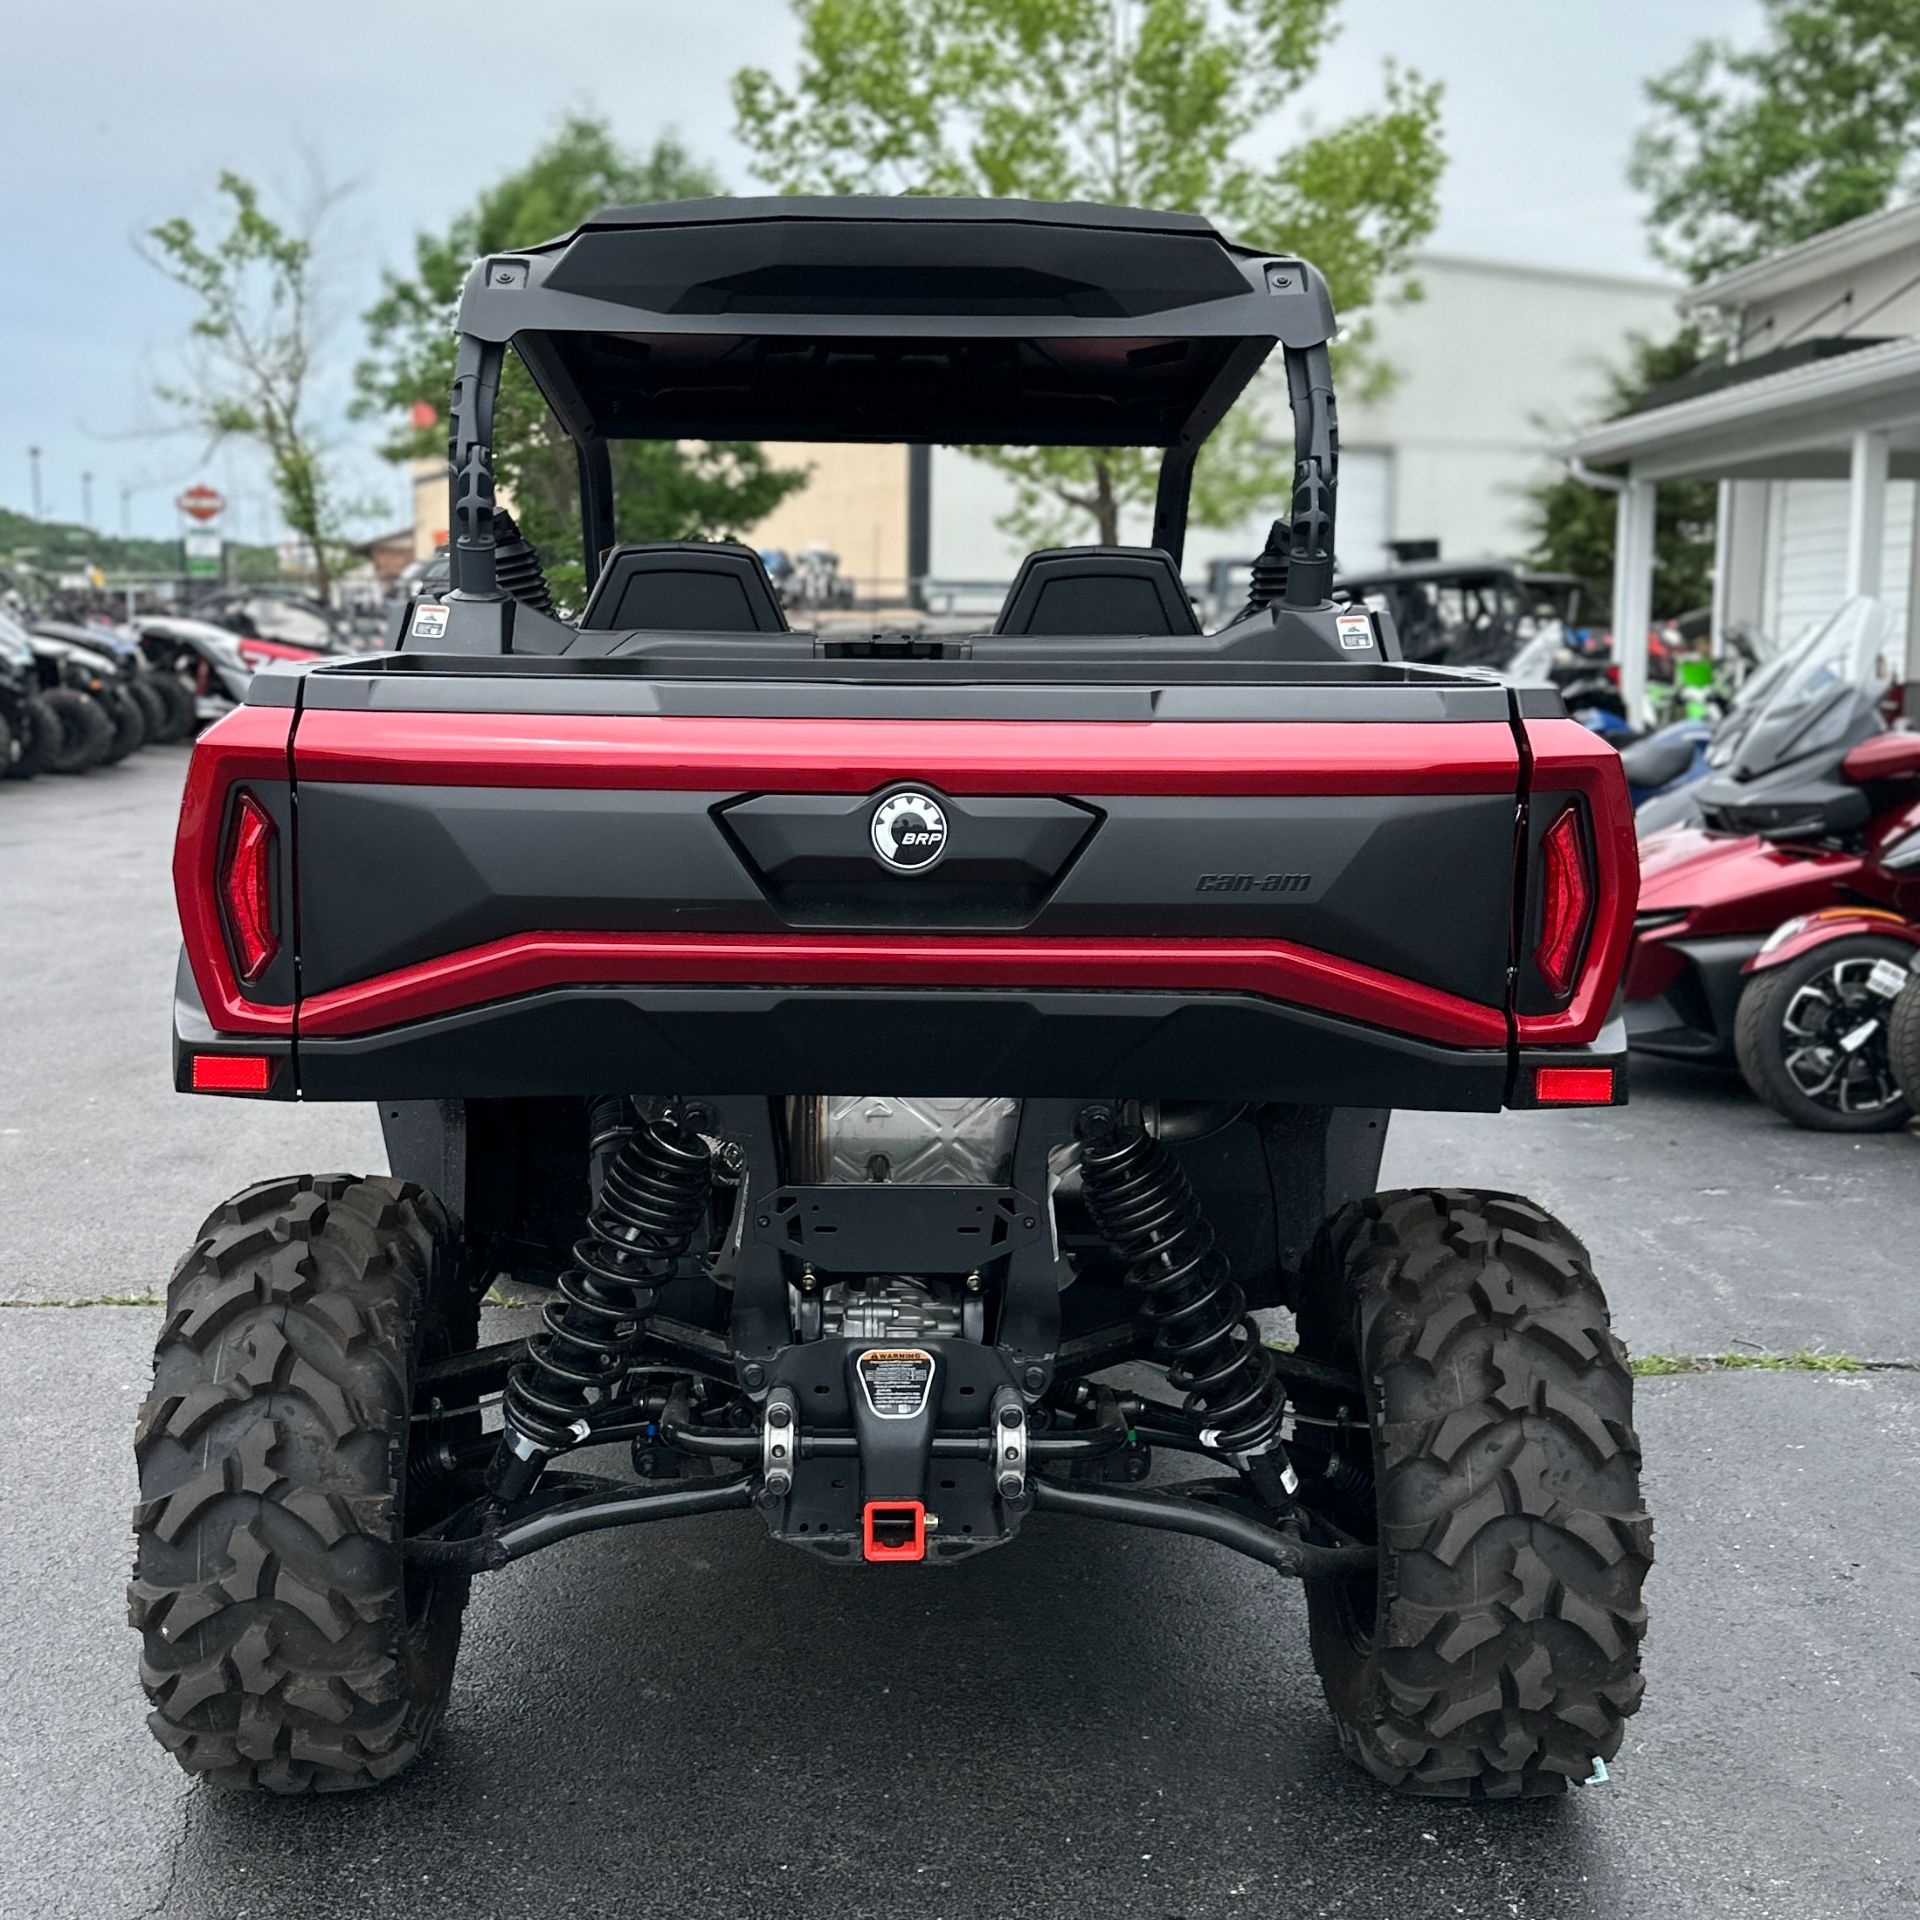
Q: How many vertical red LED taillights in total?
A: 2